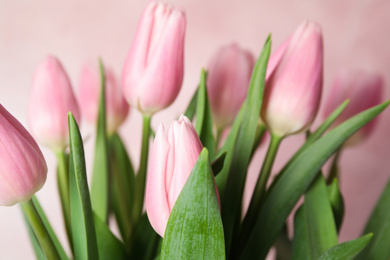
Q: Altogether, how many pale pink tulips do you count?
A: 8